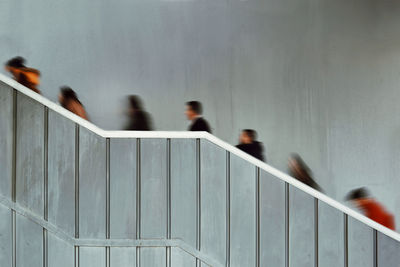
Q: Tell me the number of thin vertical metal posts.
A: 13